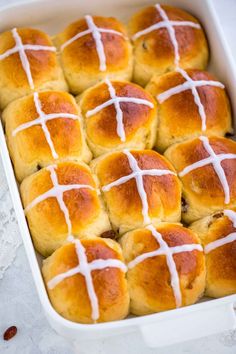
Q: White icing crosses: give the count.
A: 12